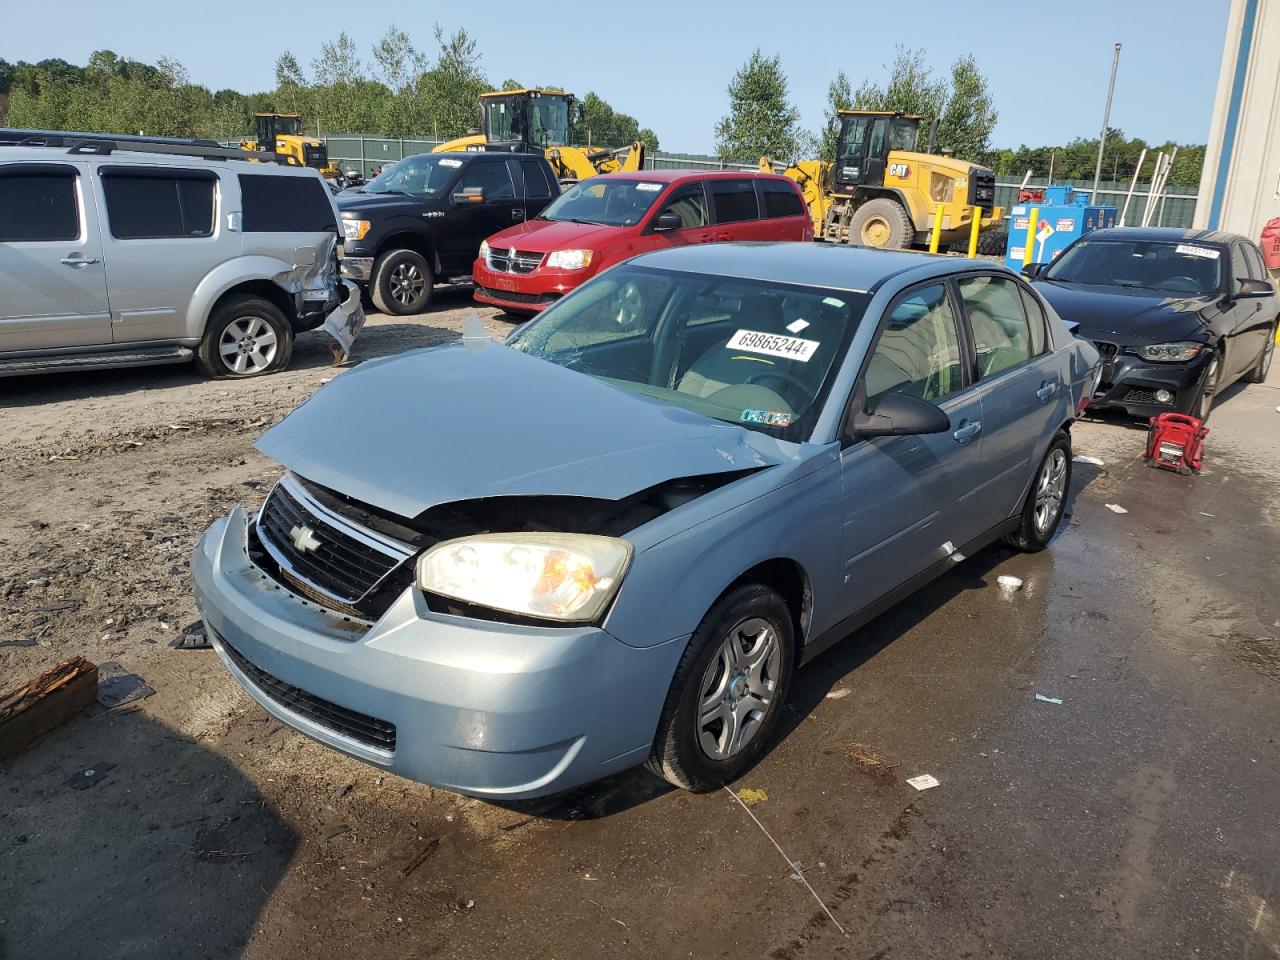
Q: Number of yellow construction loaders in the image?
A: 3